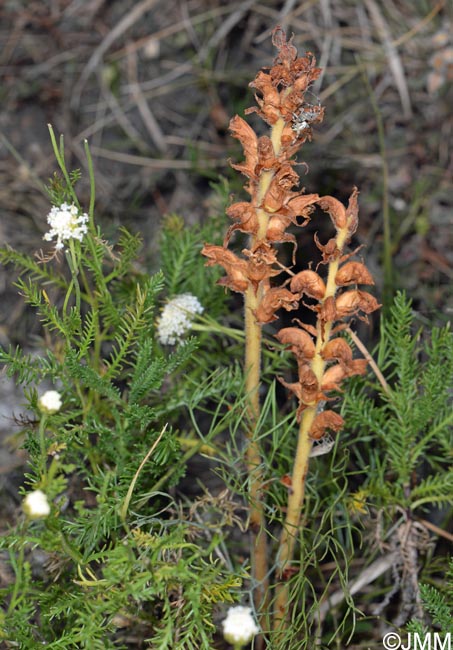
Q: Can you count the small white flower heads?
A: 5